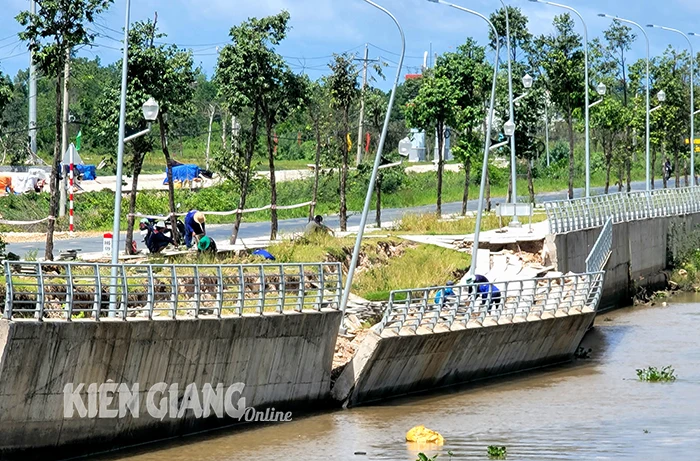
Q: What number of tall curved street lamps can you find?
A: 7